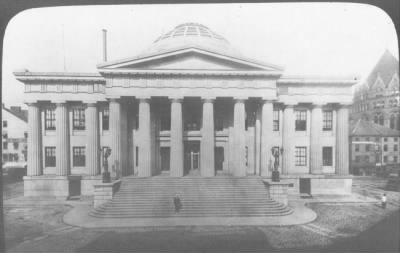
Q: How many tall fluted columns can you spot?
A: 12